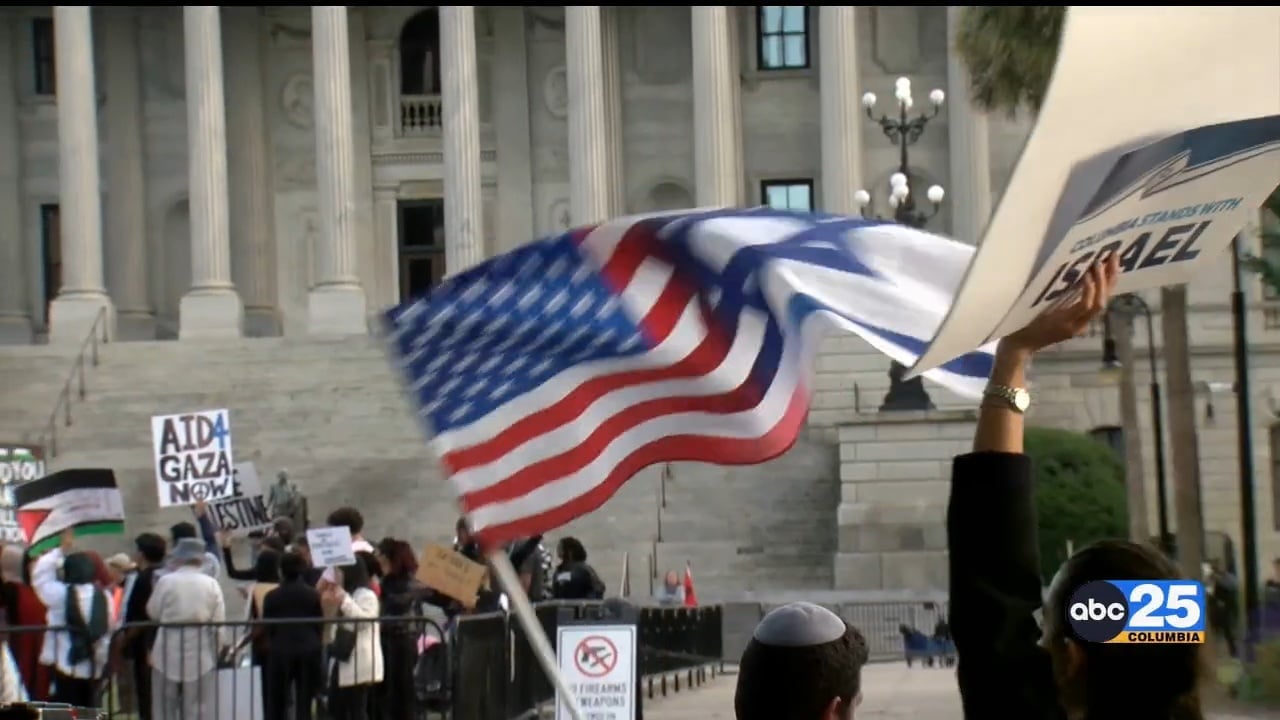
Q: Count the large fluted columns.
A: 8